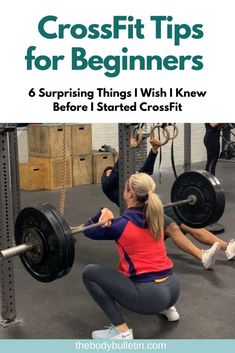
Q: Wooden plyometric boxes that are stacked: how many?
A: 6